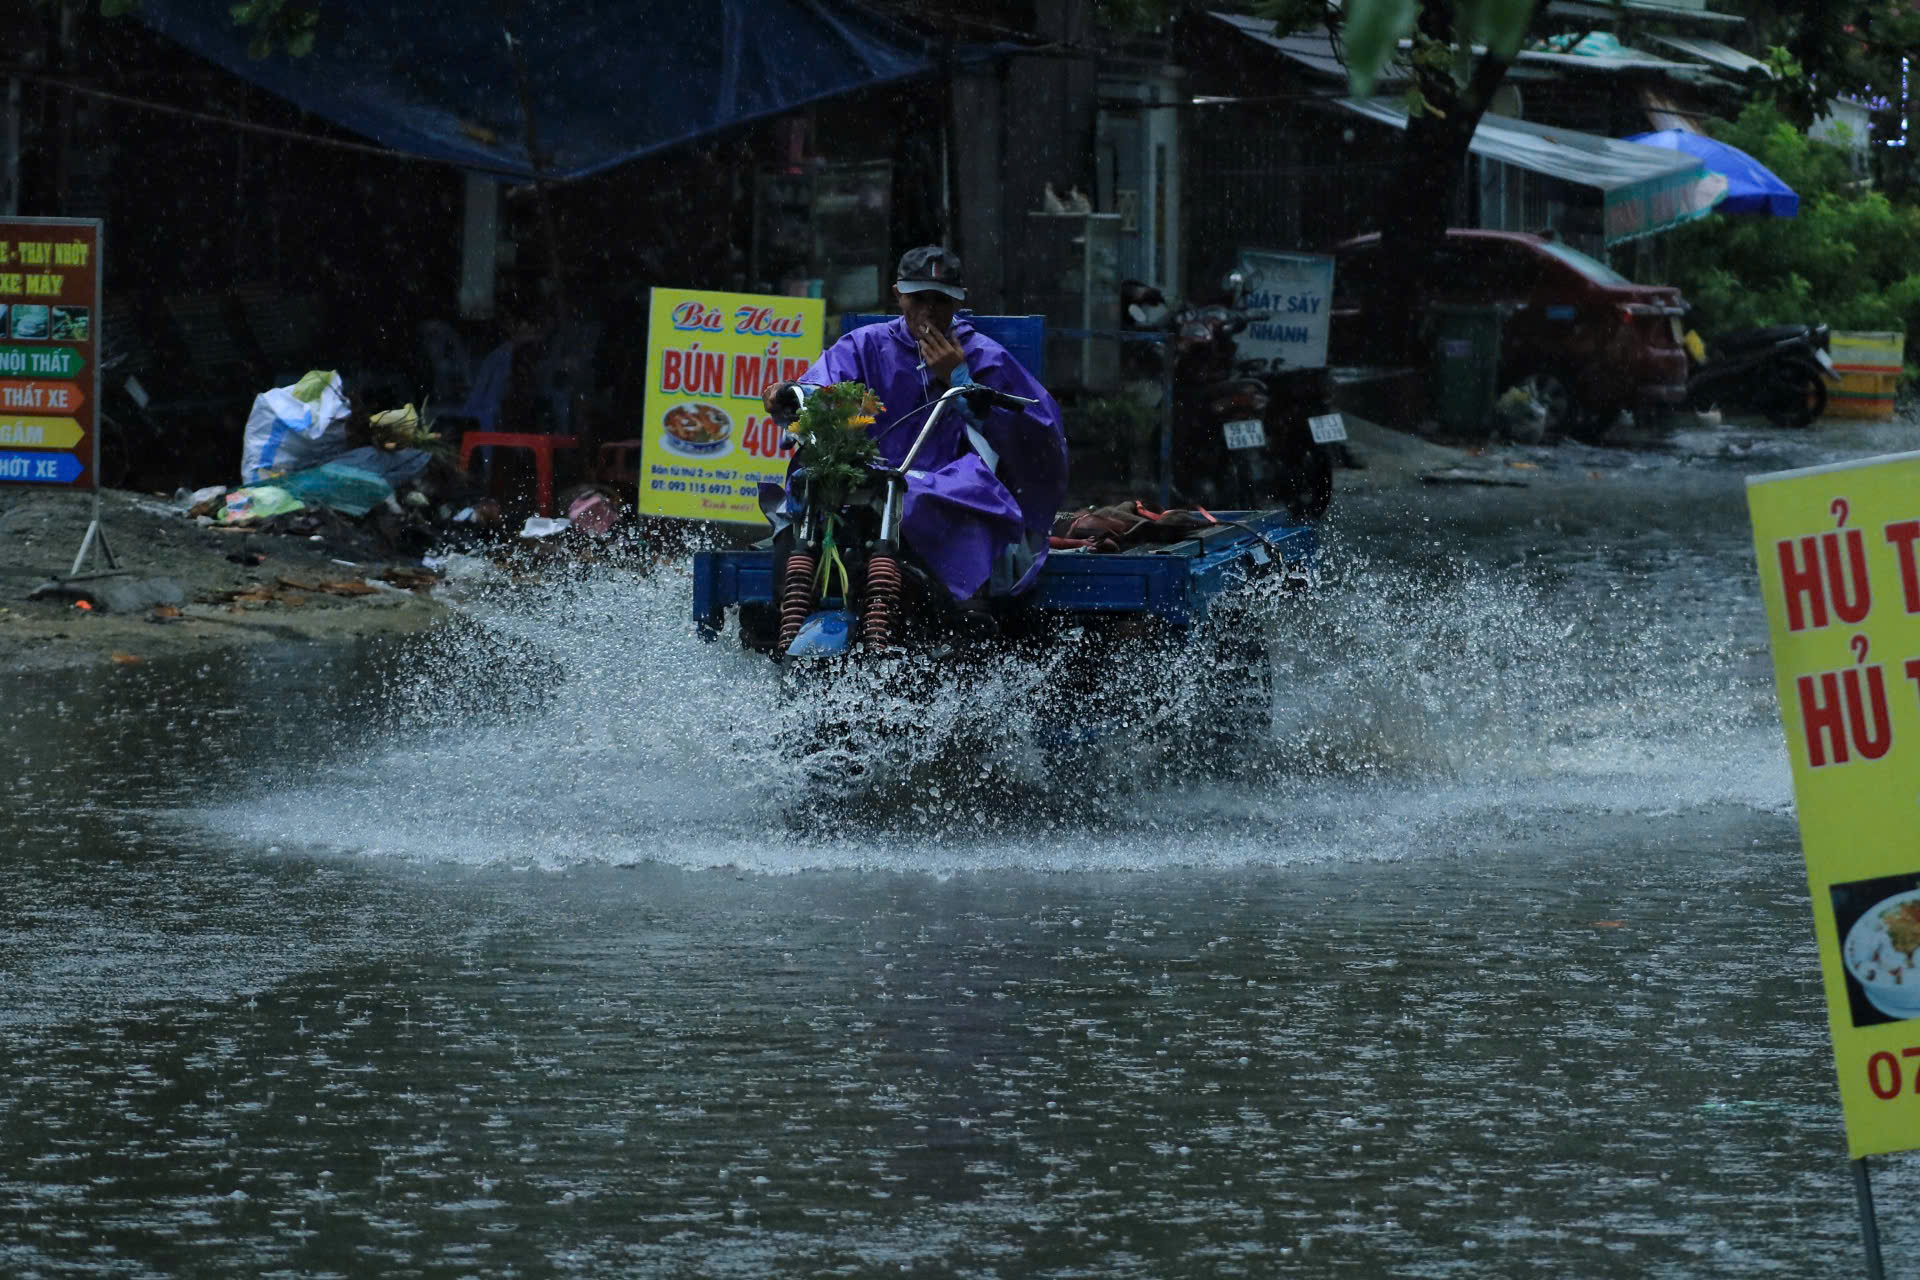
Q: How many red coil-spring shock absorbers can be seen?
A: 2